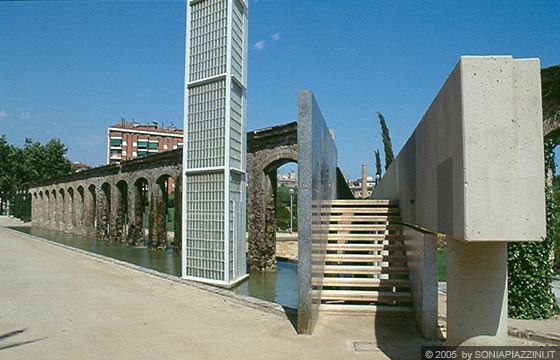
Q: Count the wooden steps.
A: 11